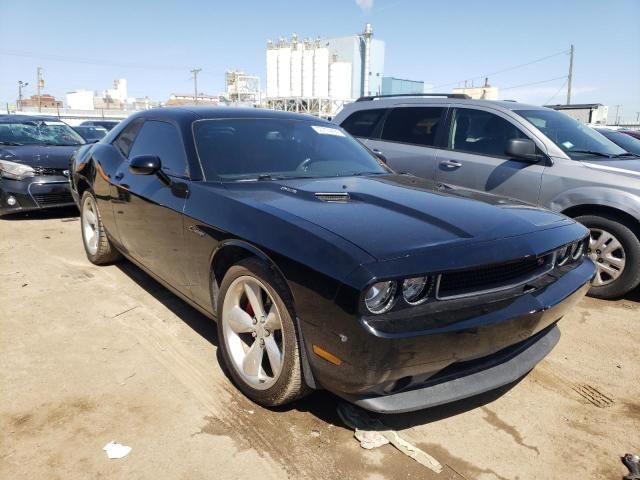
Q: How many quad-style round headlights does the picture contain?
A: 4